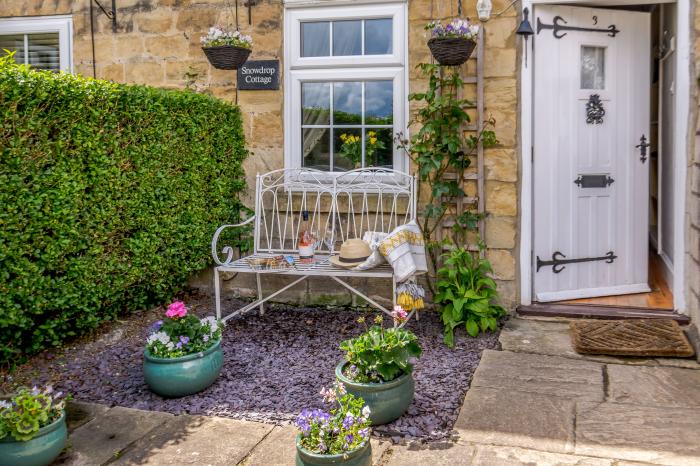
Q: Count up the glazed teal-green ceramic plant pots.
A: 4